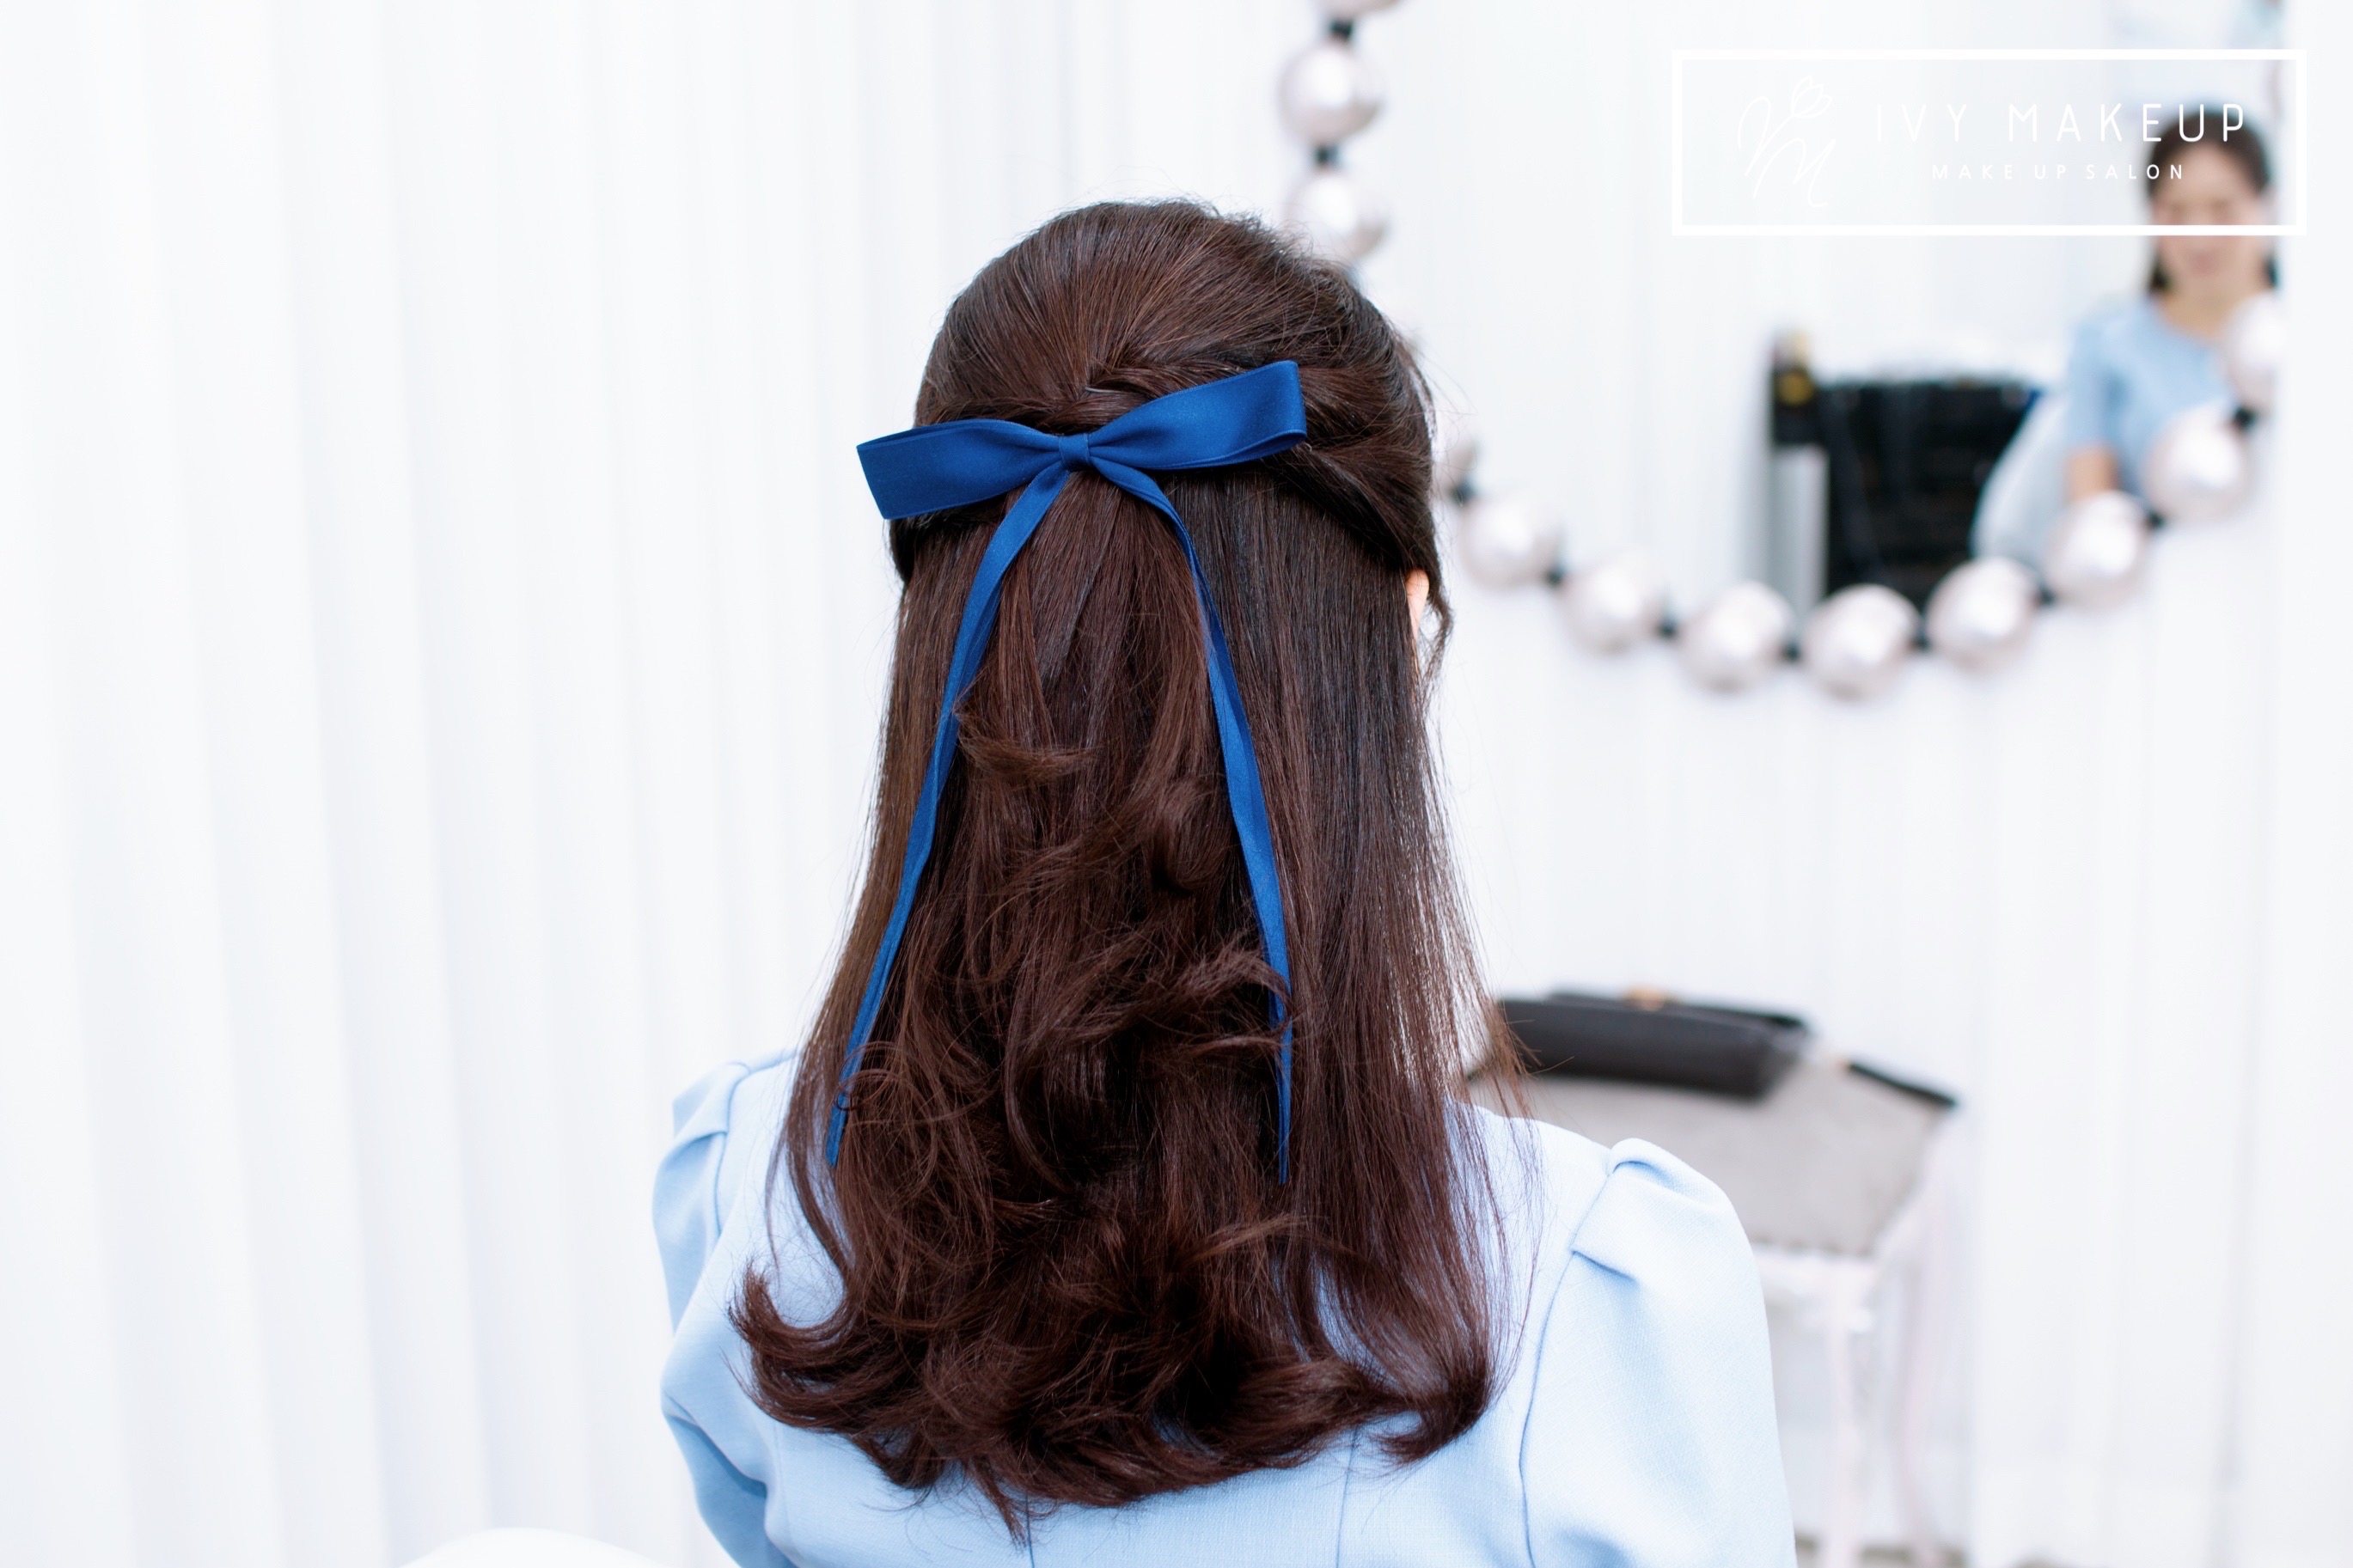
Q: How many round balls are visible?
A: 12